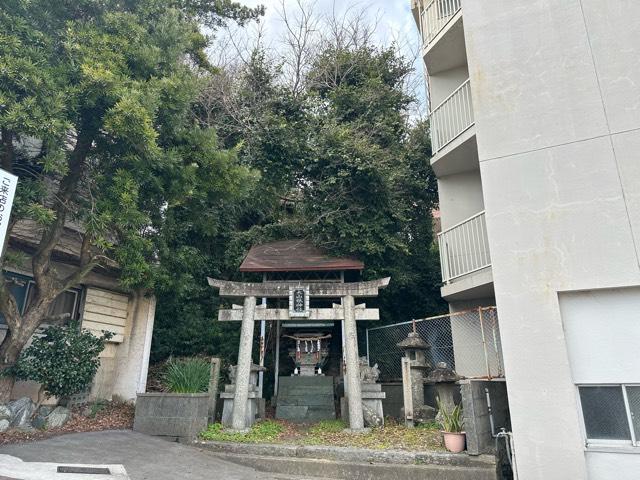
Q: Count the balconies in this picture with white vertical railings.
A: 3